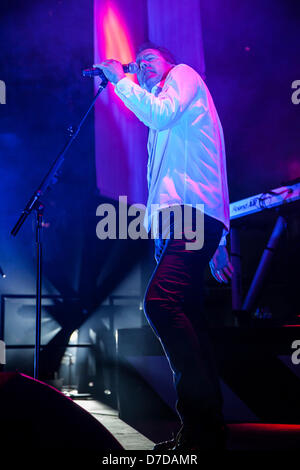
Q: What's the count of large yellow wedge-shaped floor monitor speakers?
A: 0